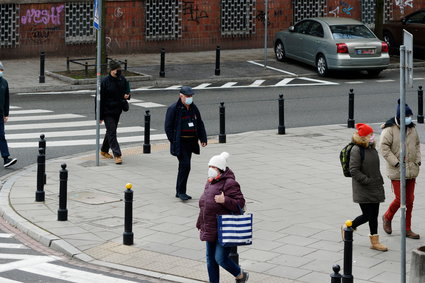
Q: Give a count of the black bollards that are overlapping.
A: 2